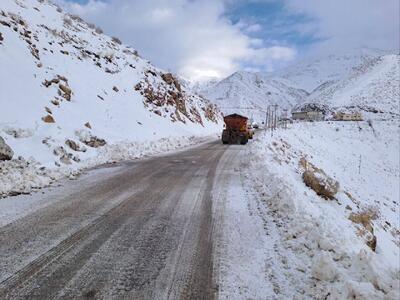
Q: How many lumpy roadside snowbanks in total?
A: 2